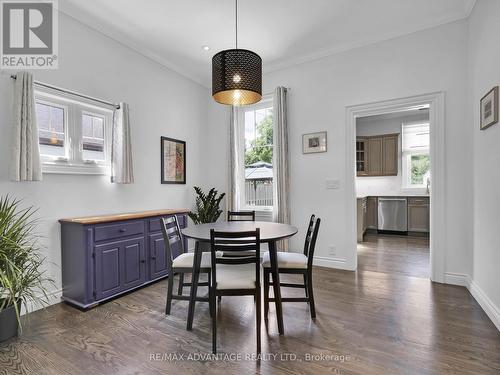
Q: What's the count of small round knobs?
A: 3